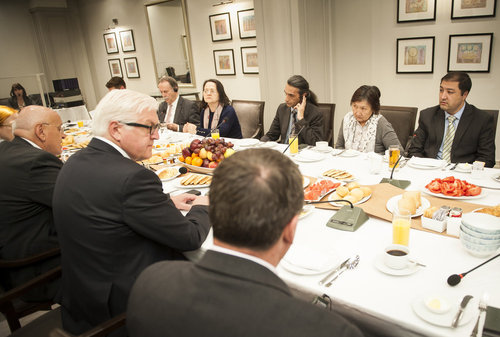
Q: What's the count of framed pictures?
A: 12